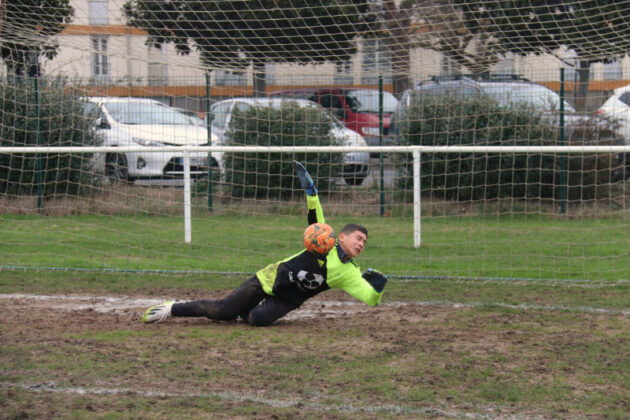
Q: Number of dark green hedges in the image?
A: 3